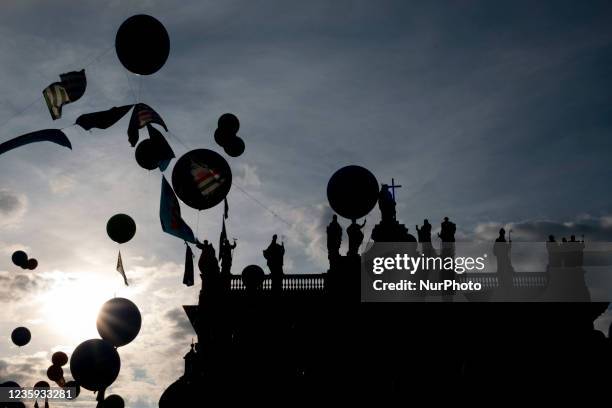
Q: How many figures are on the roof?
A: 12